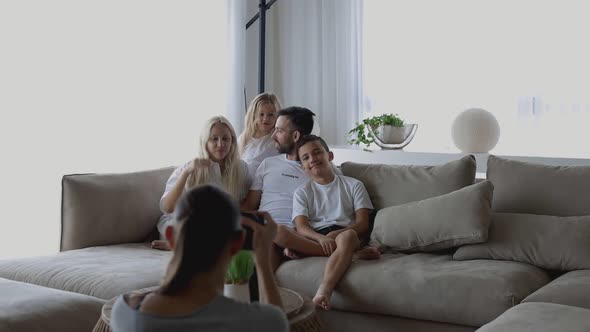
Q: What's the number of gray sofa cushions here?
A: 4